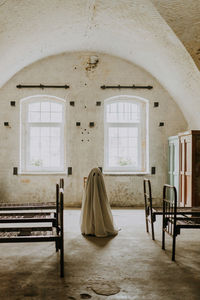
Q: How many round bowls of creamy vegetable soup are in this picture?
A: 0